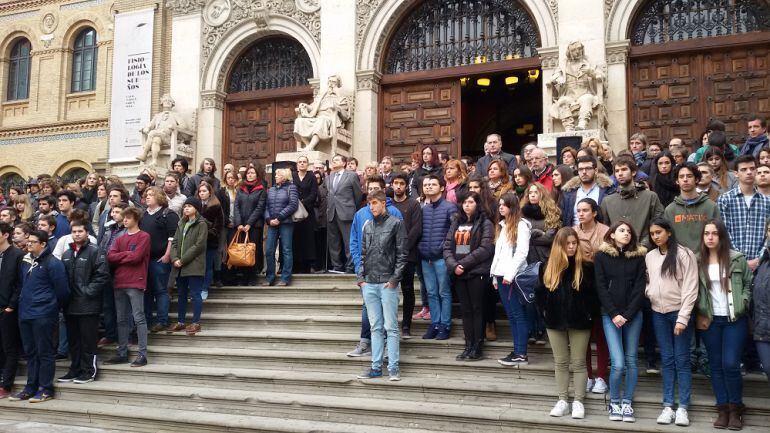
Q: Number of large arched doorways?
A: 3